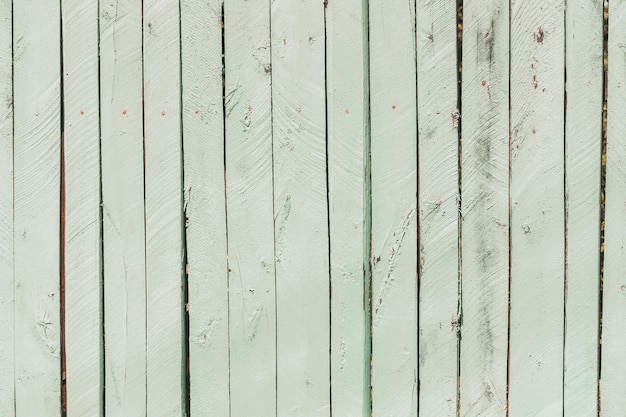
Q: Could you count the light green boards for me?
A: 15